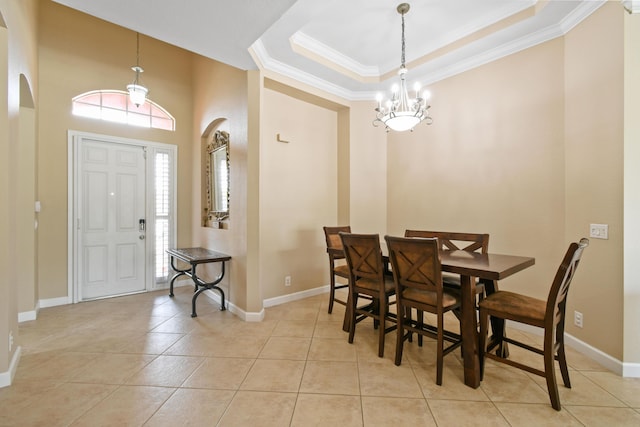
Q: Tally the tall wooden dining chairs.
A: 4